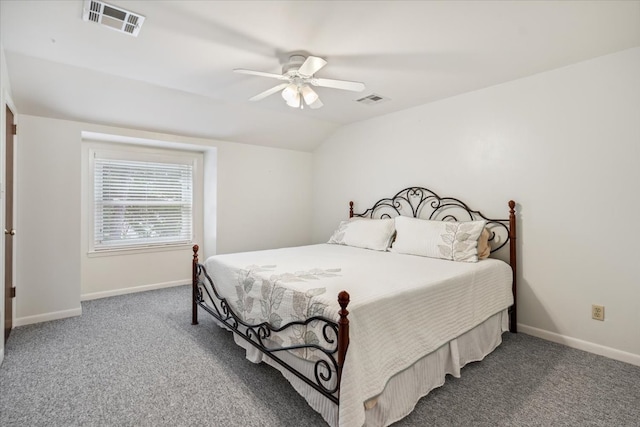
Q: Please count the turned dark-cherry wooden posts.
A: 4